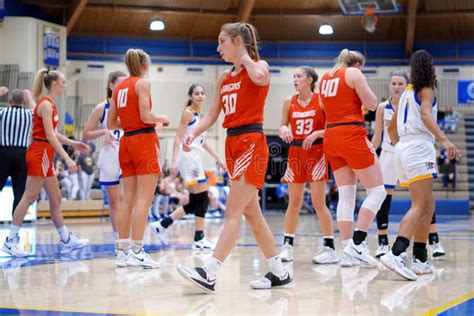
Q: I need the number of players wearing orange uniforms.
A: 5